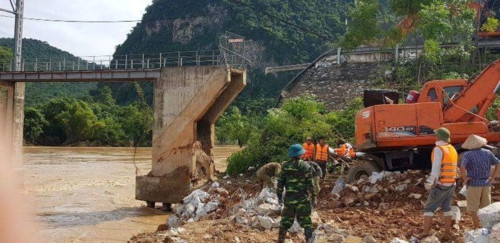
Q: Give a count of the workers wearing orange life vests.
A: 4